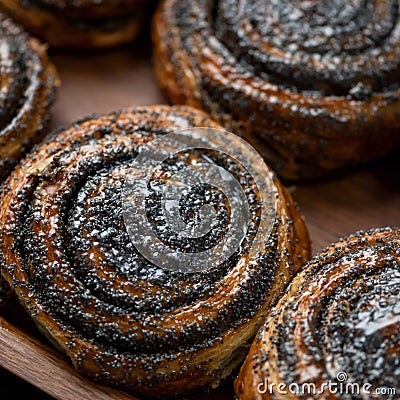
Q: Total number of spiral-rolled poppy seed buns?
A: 5